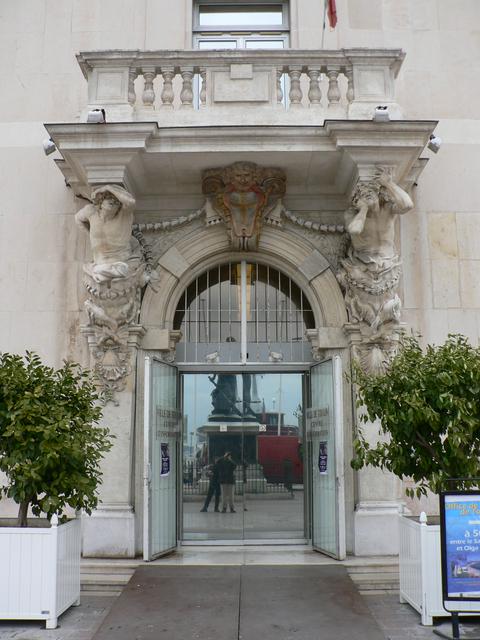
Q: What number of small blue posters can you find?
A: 2